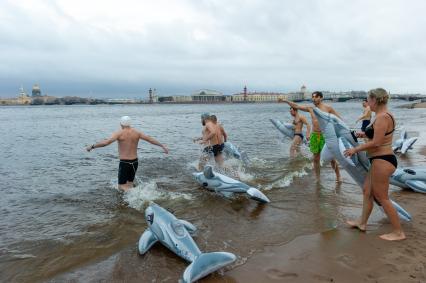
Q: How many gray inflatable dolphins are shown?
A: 7